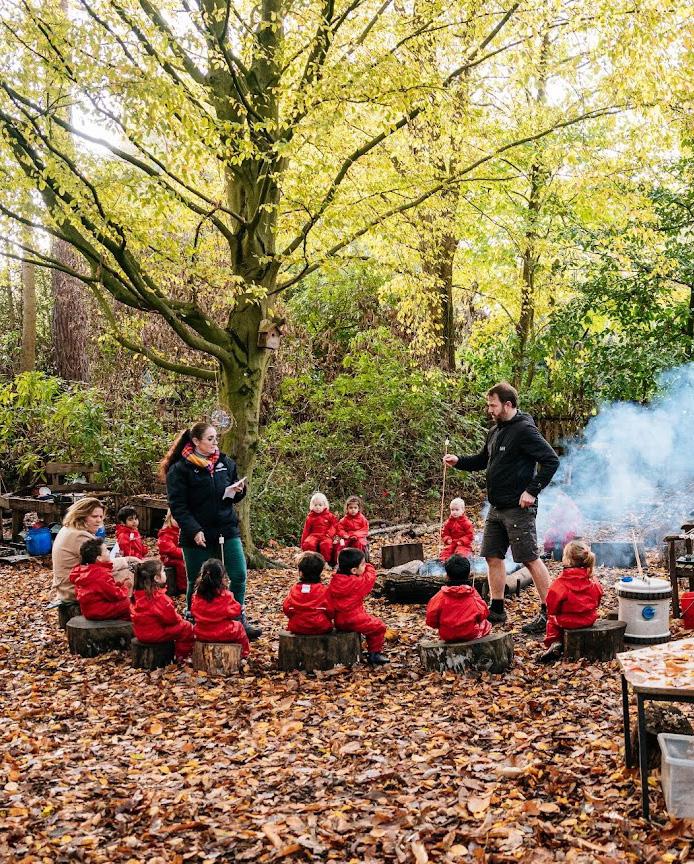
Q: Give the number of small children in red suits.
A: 13